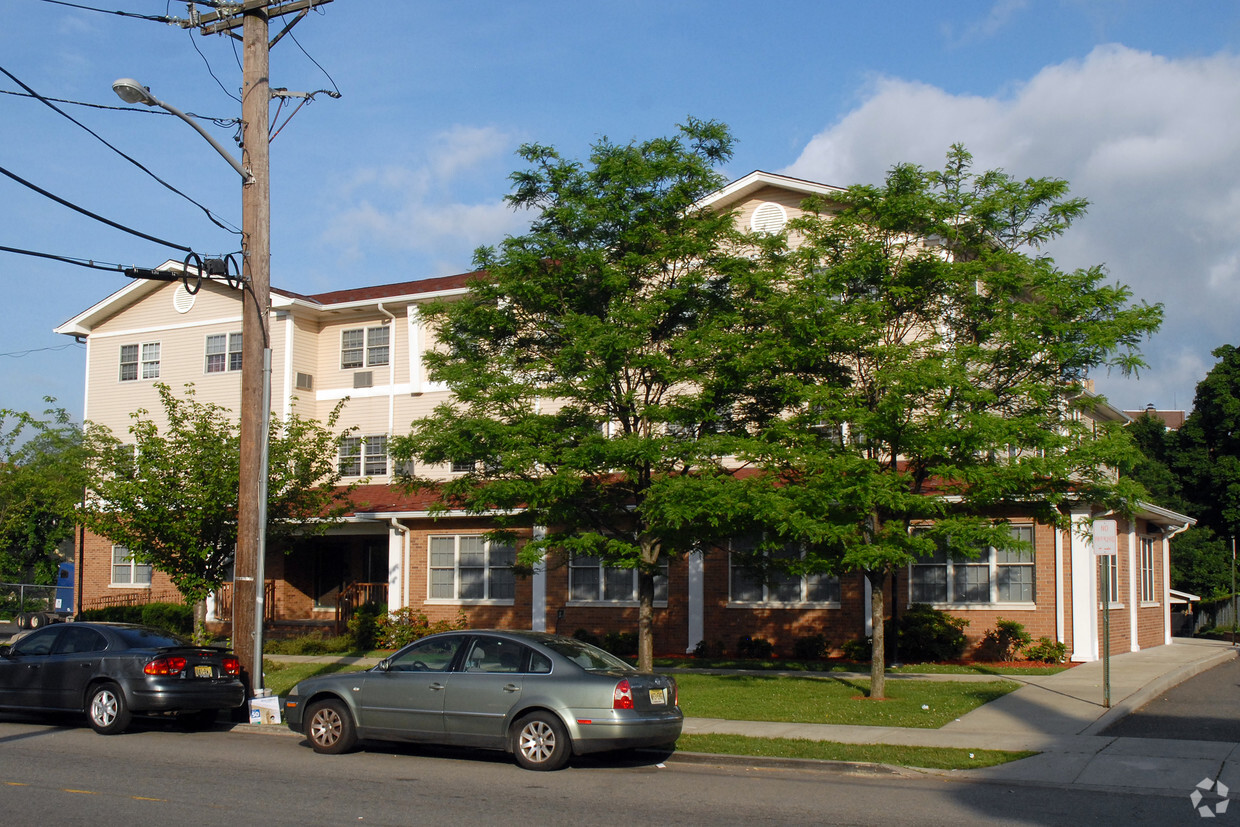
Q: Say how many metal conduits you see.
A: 1